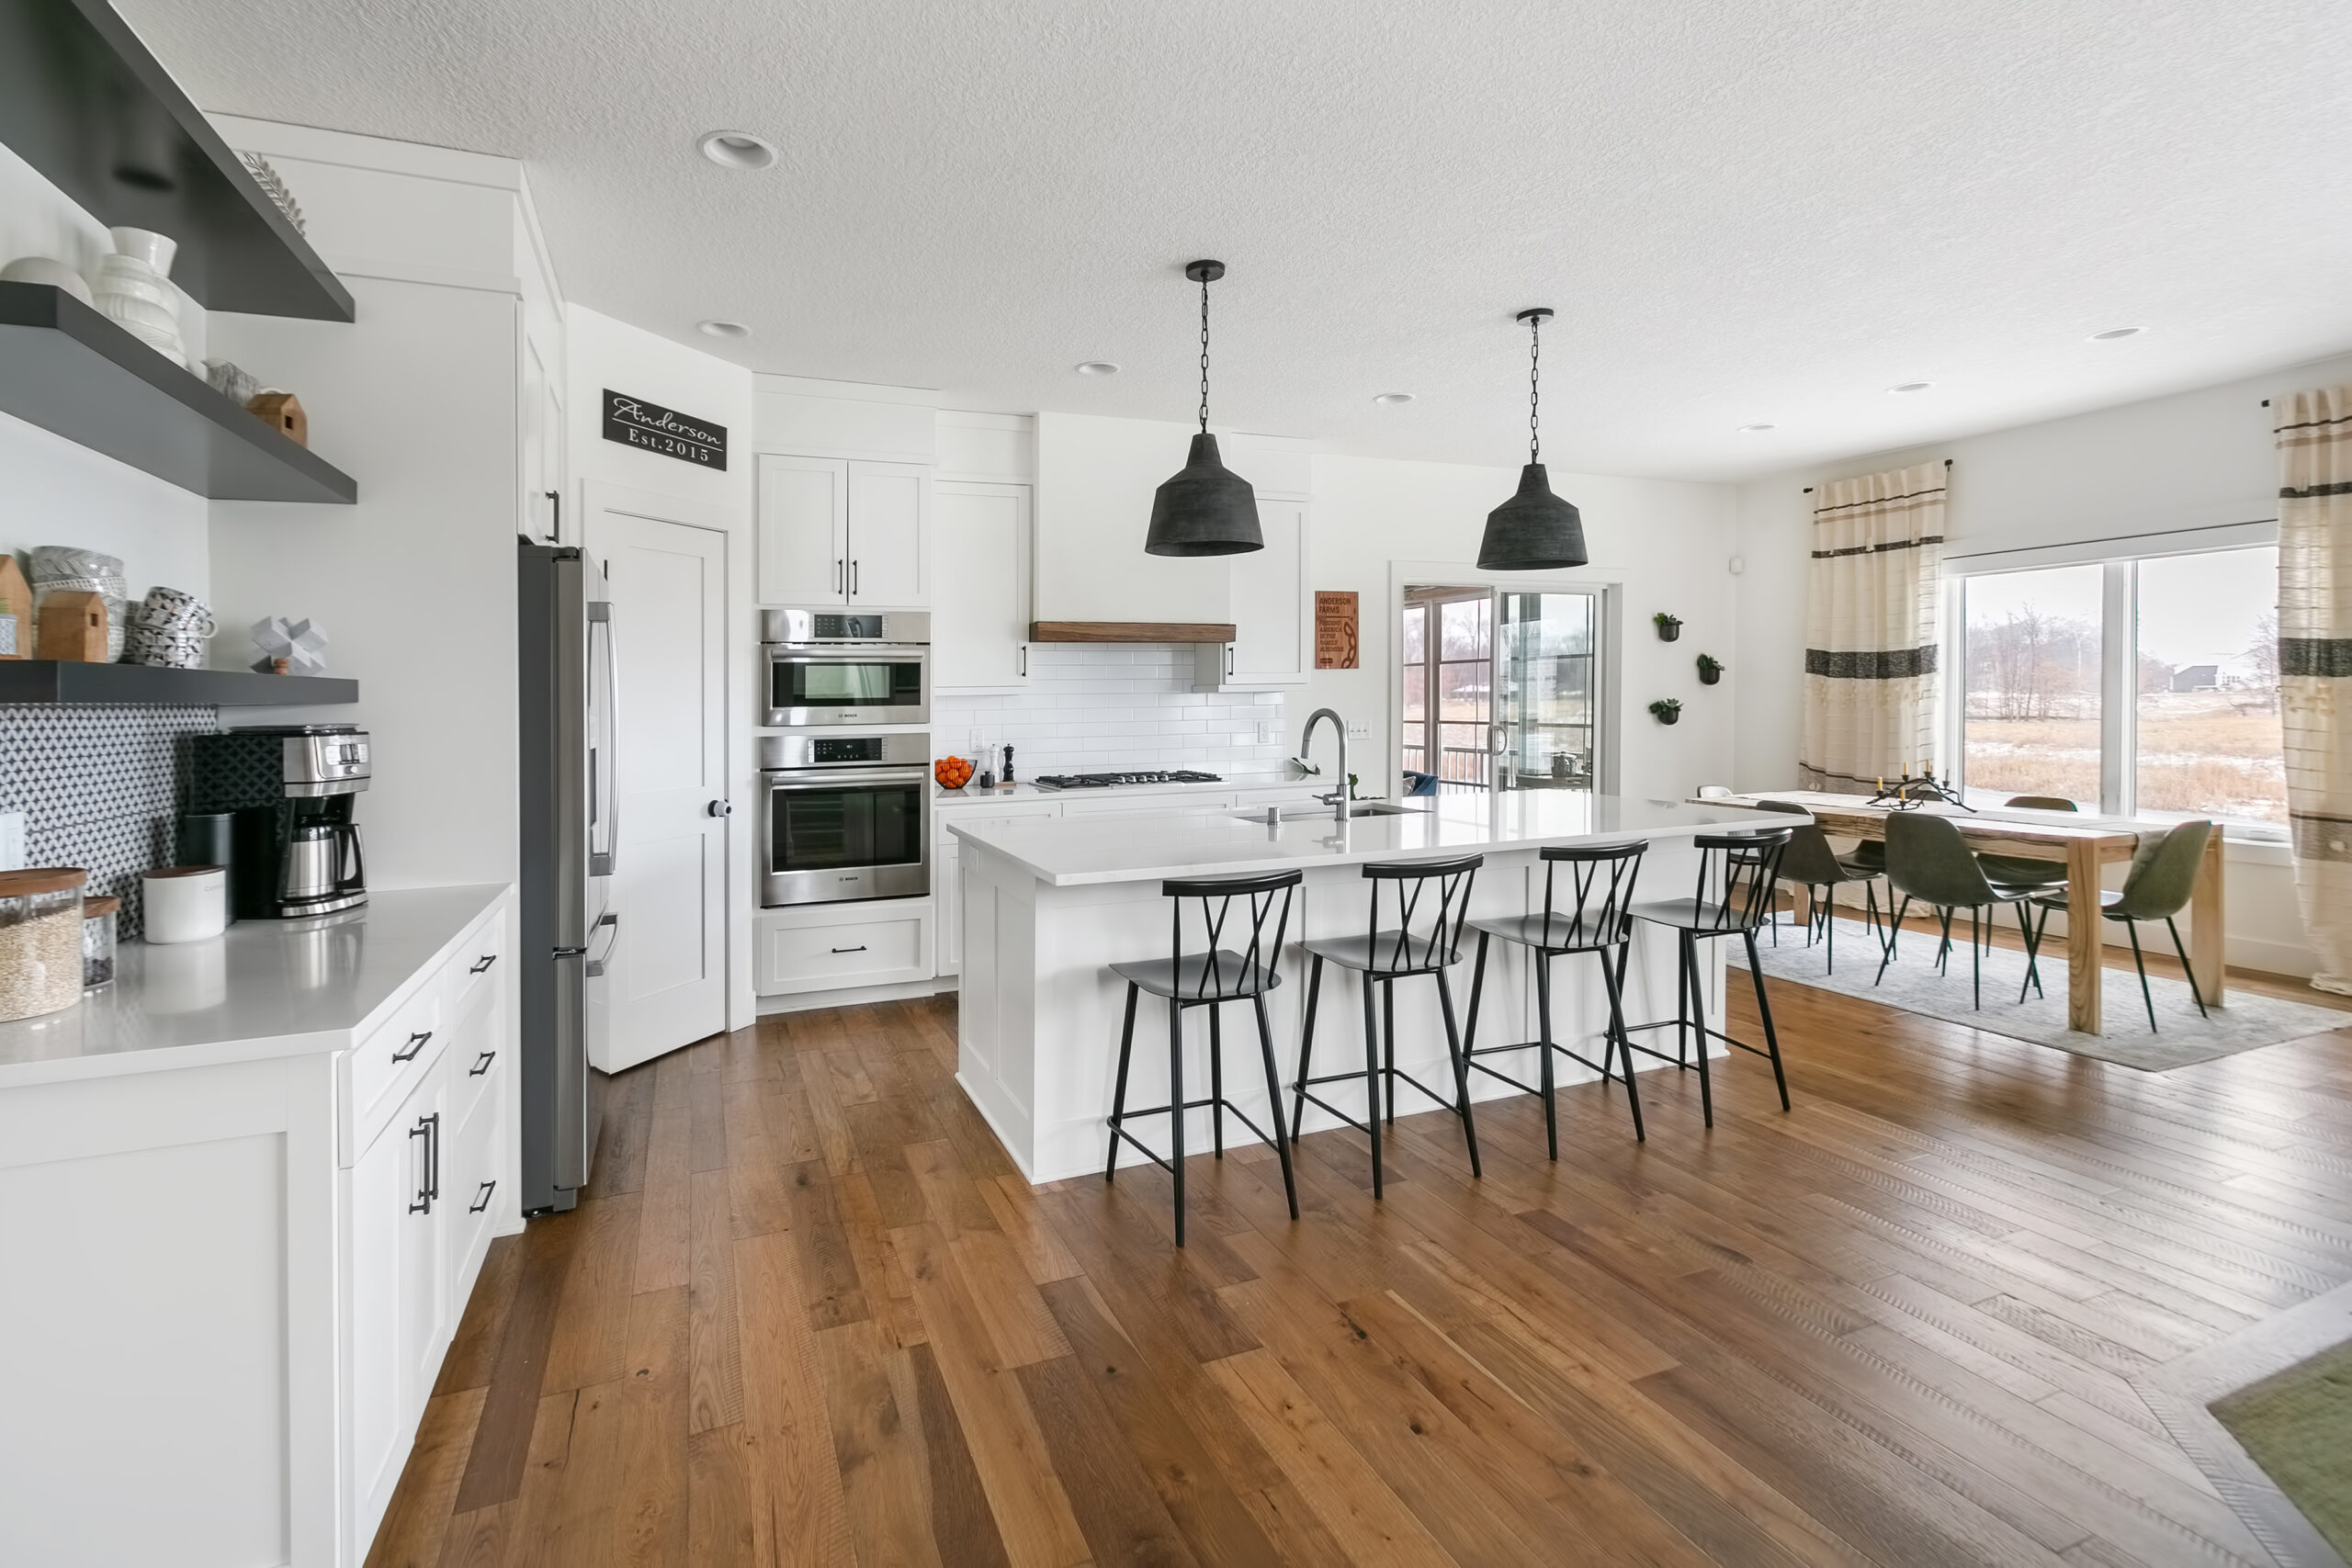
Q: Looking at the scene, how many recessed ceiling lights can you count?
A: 7